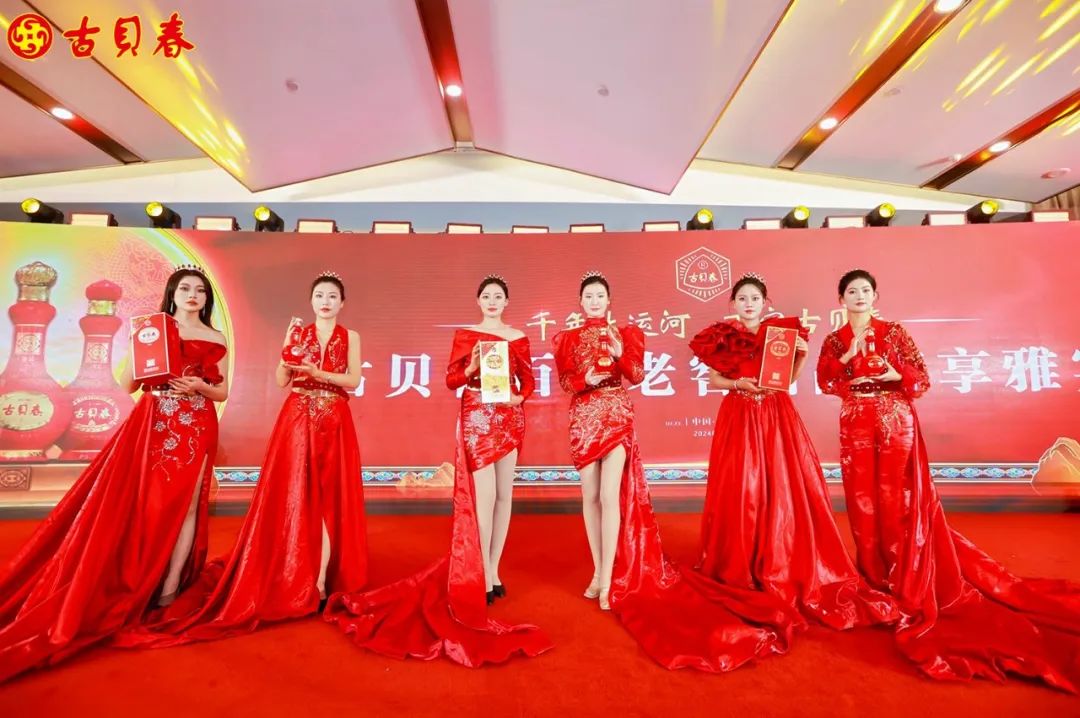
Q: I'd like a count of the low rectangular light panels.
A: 12